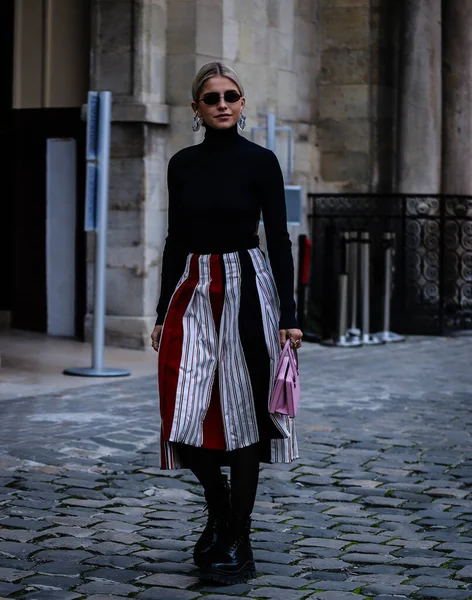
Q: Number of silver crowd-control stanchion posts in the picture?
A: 4